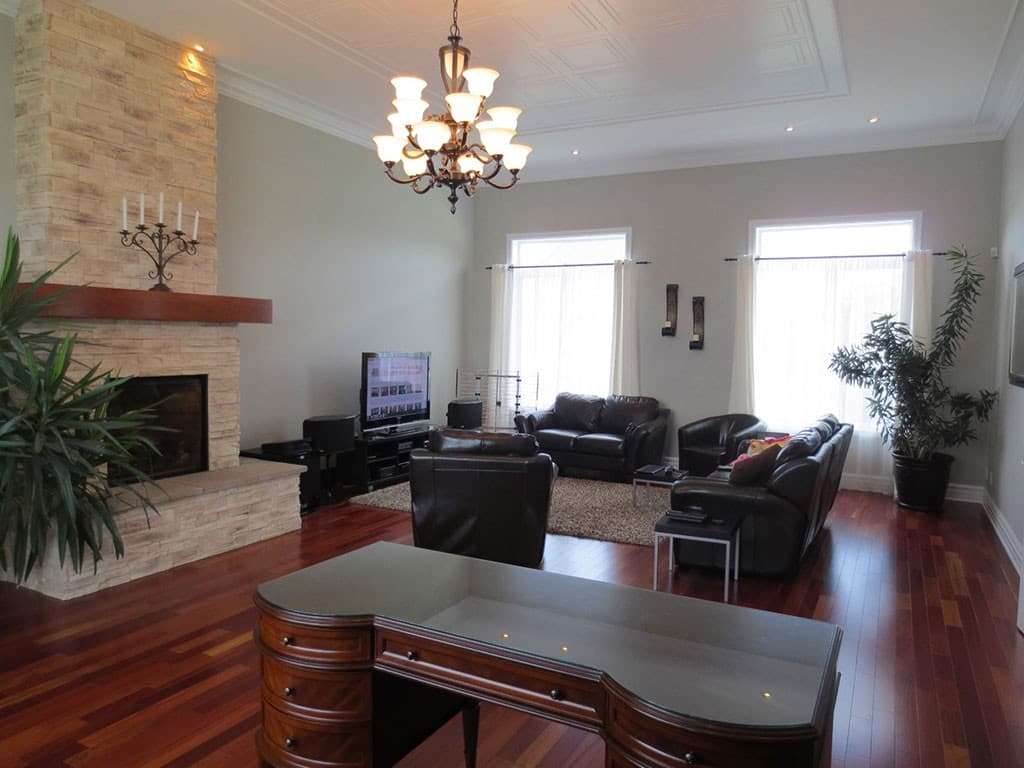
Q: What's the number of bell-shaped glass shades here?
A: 13